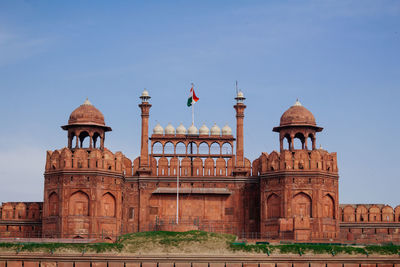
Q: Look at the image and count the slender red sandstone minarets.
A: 2